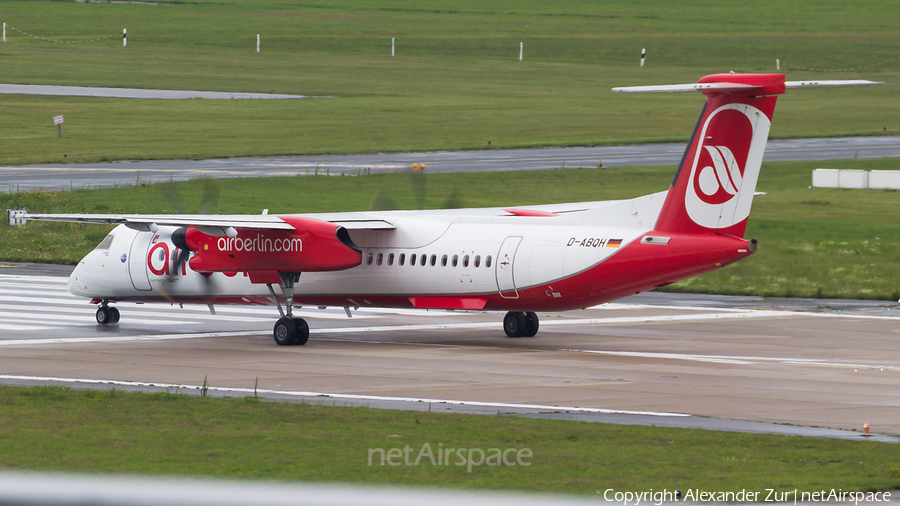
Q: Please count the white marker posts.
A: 7